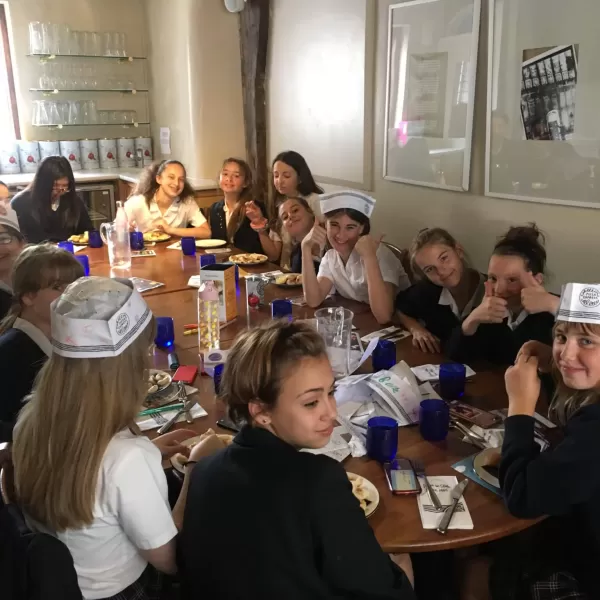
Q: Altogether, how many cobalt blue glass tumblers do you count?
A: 14